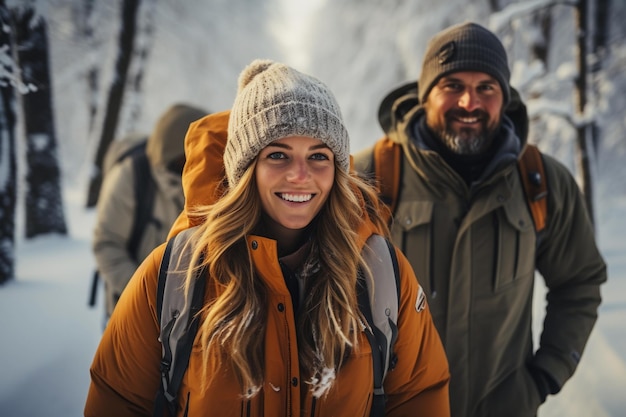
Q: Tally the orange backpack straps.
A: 2